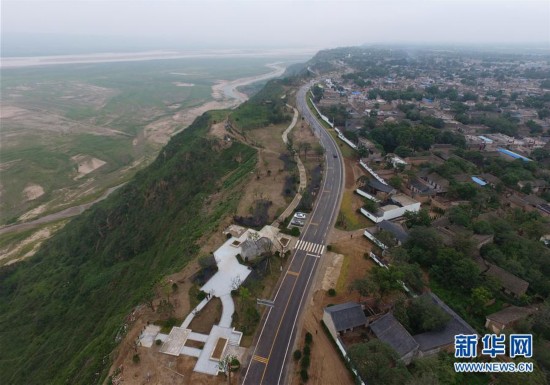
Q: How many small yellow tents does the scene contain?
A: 0